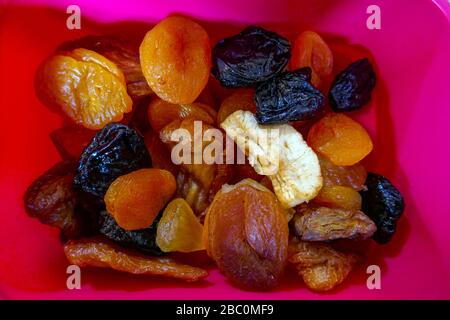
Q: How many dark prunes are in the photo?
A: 6